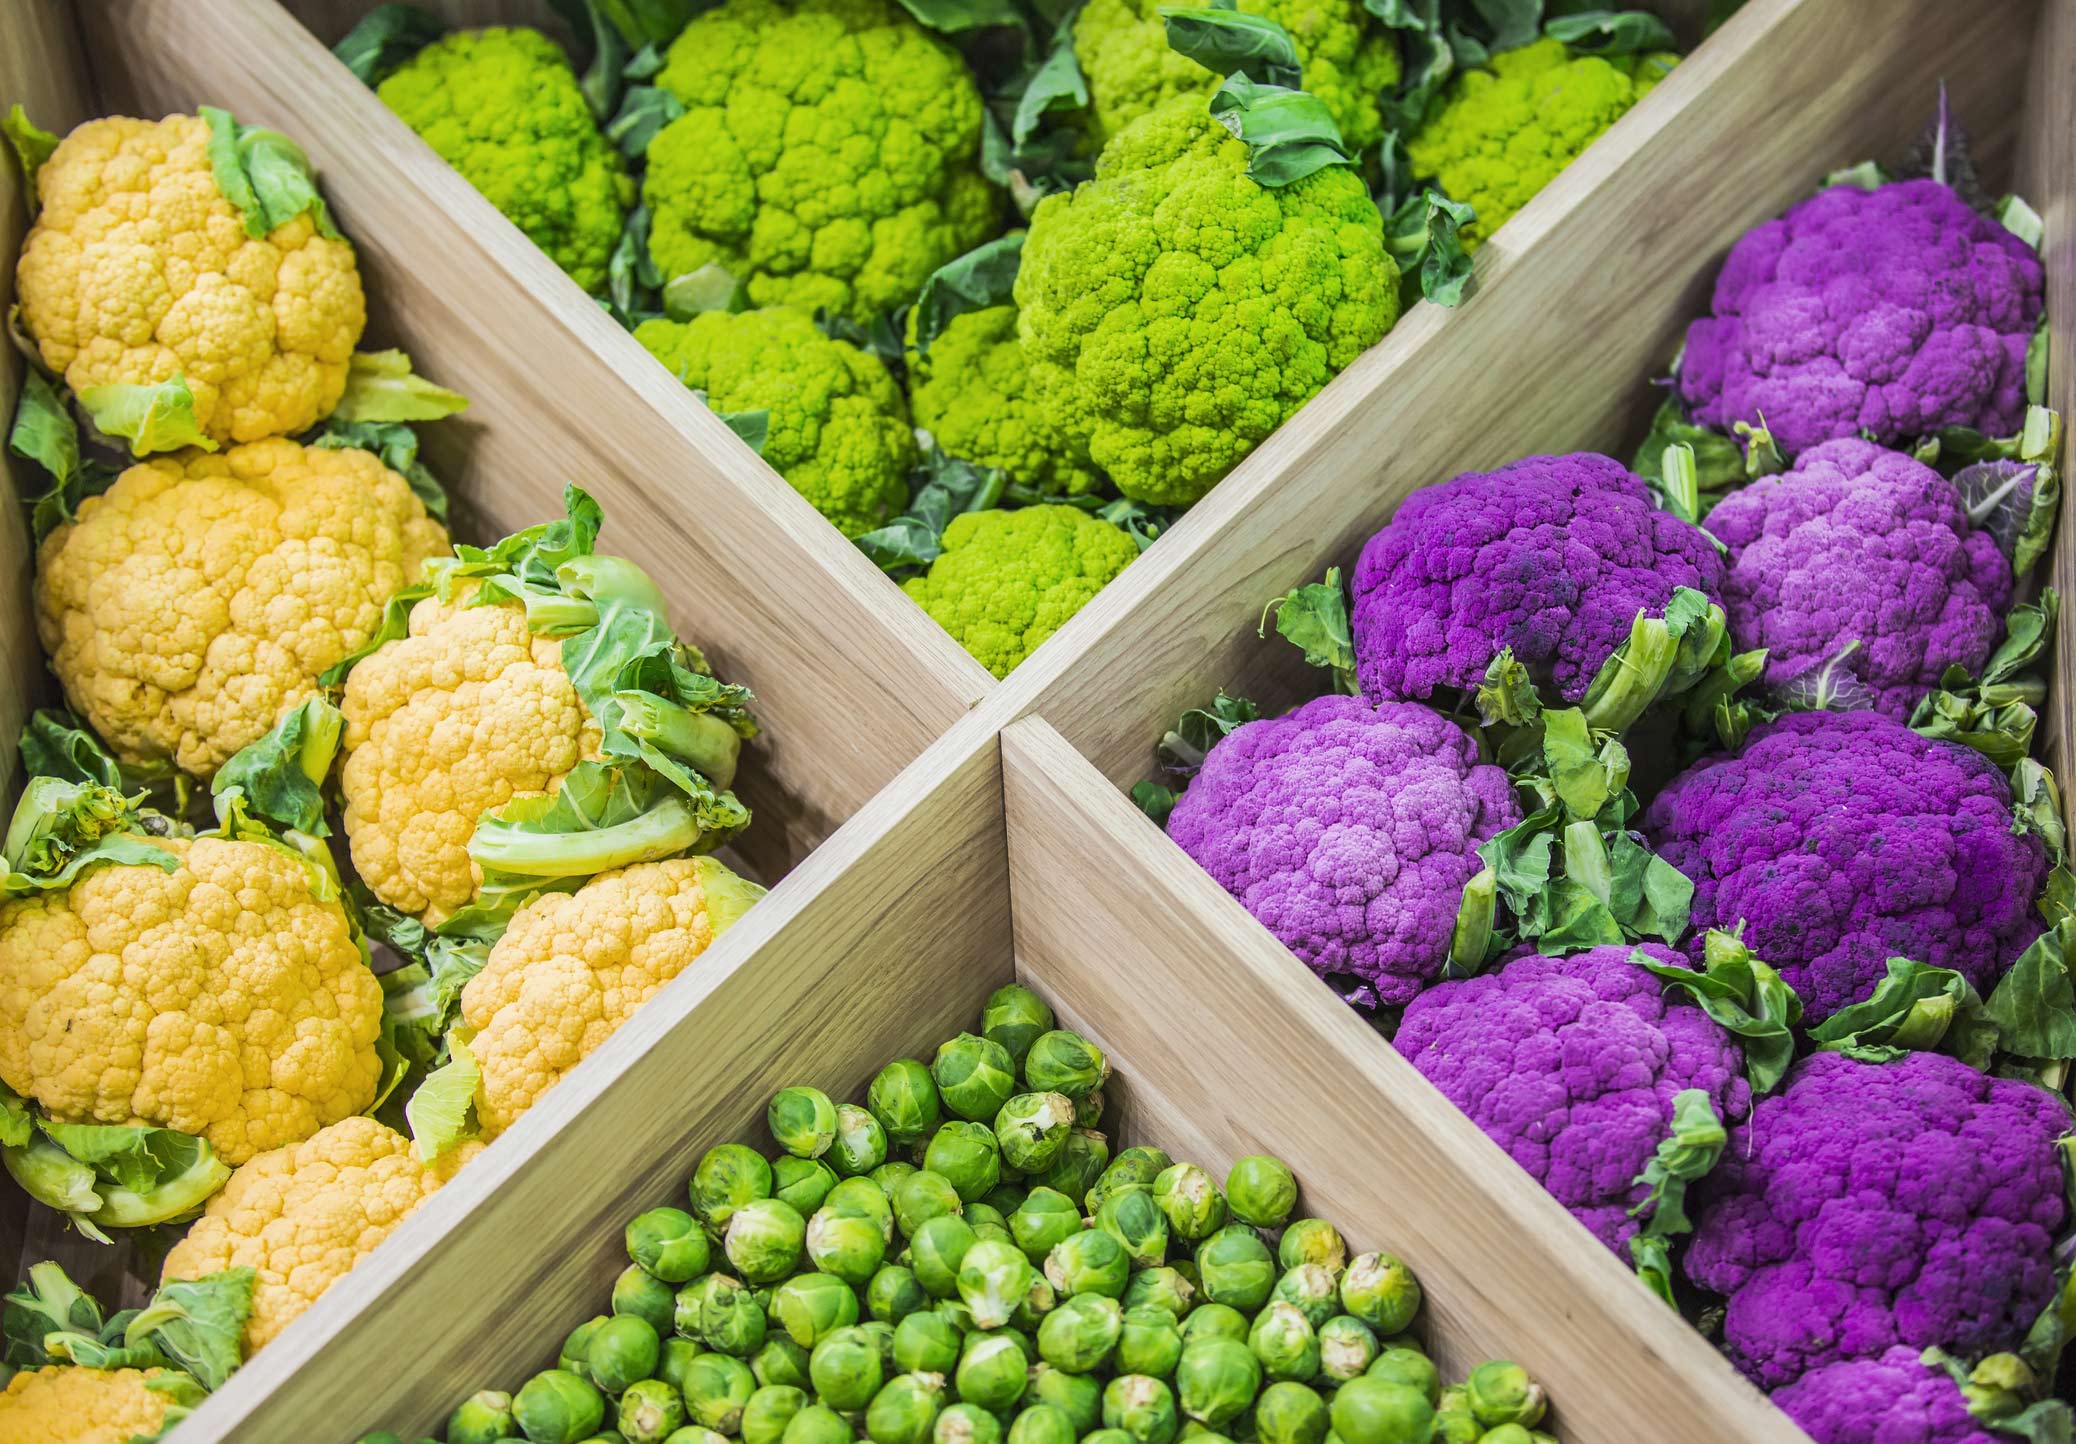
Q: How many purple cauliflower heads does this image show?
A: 8